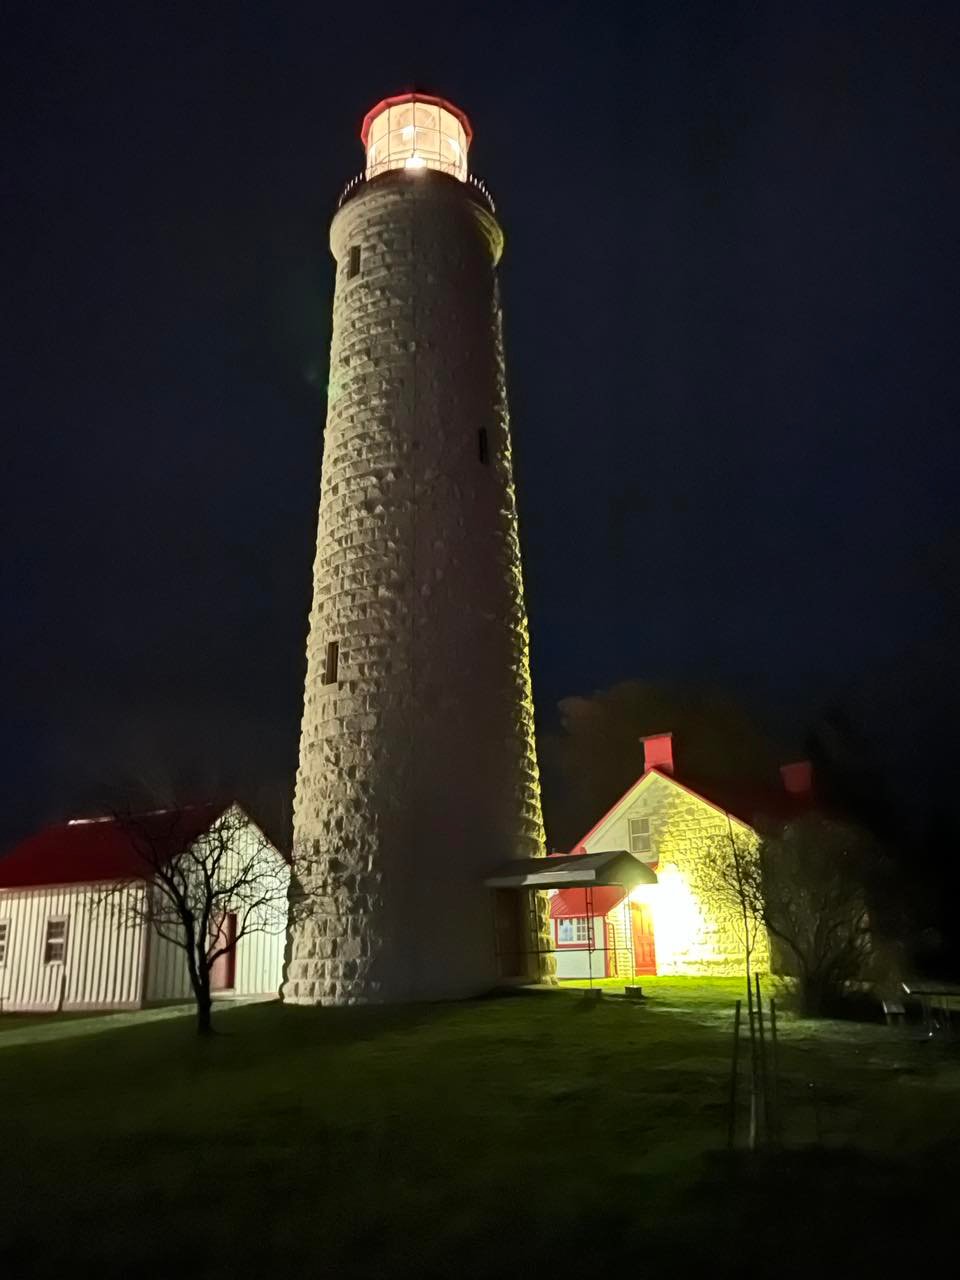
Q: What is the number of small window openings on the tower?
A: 3